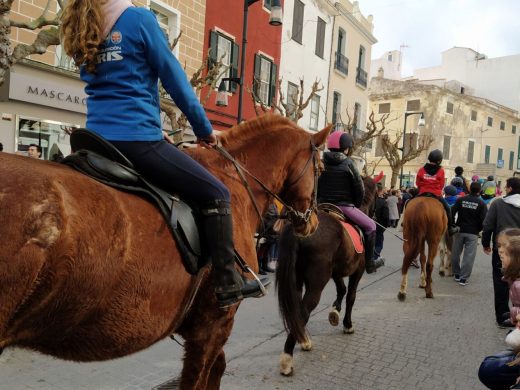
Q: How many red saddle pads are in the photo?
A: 1